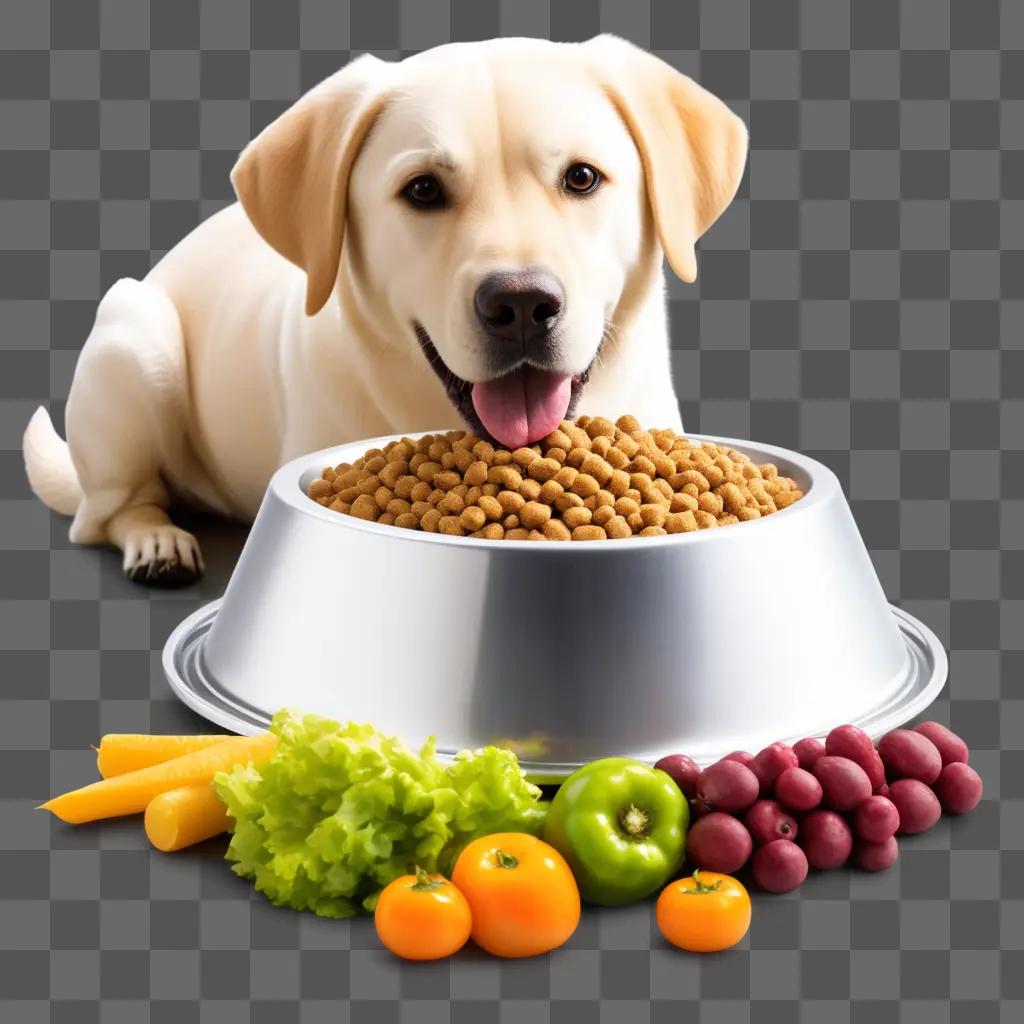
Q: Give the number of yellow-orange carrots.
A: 3